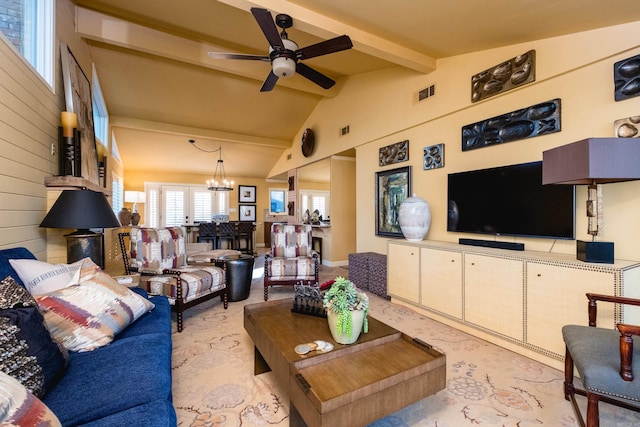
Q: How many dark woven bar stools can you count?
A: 3